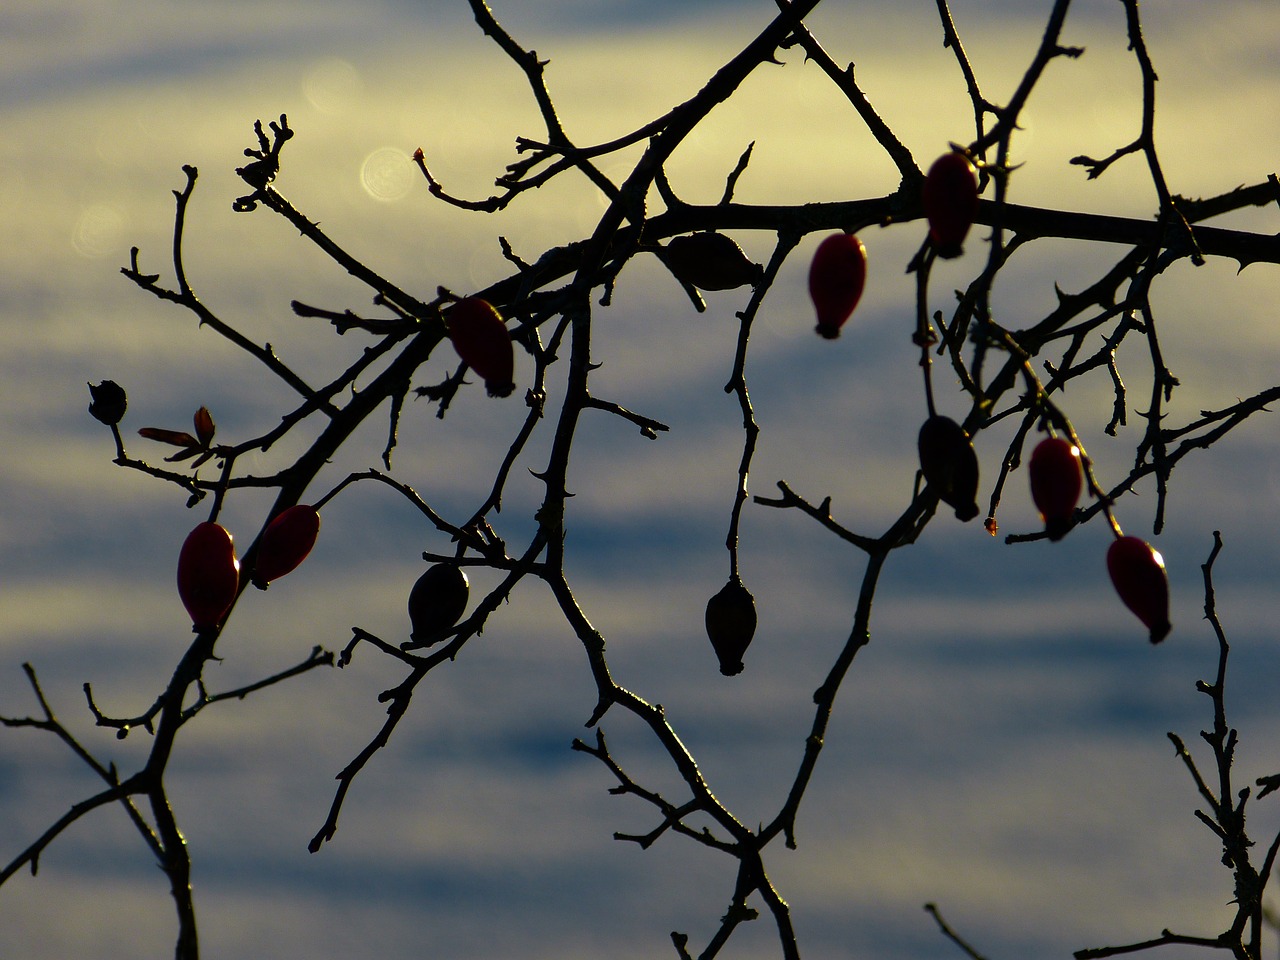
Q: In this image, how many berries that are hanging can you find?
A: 11